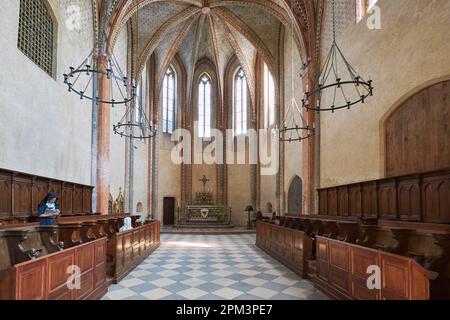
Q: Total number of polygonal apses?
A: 1